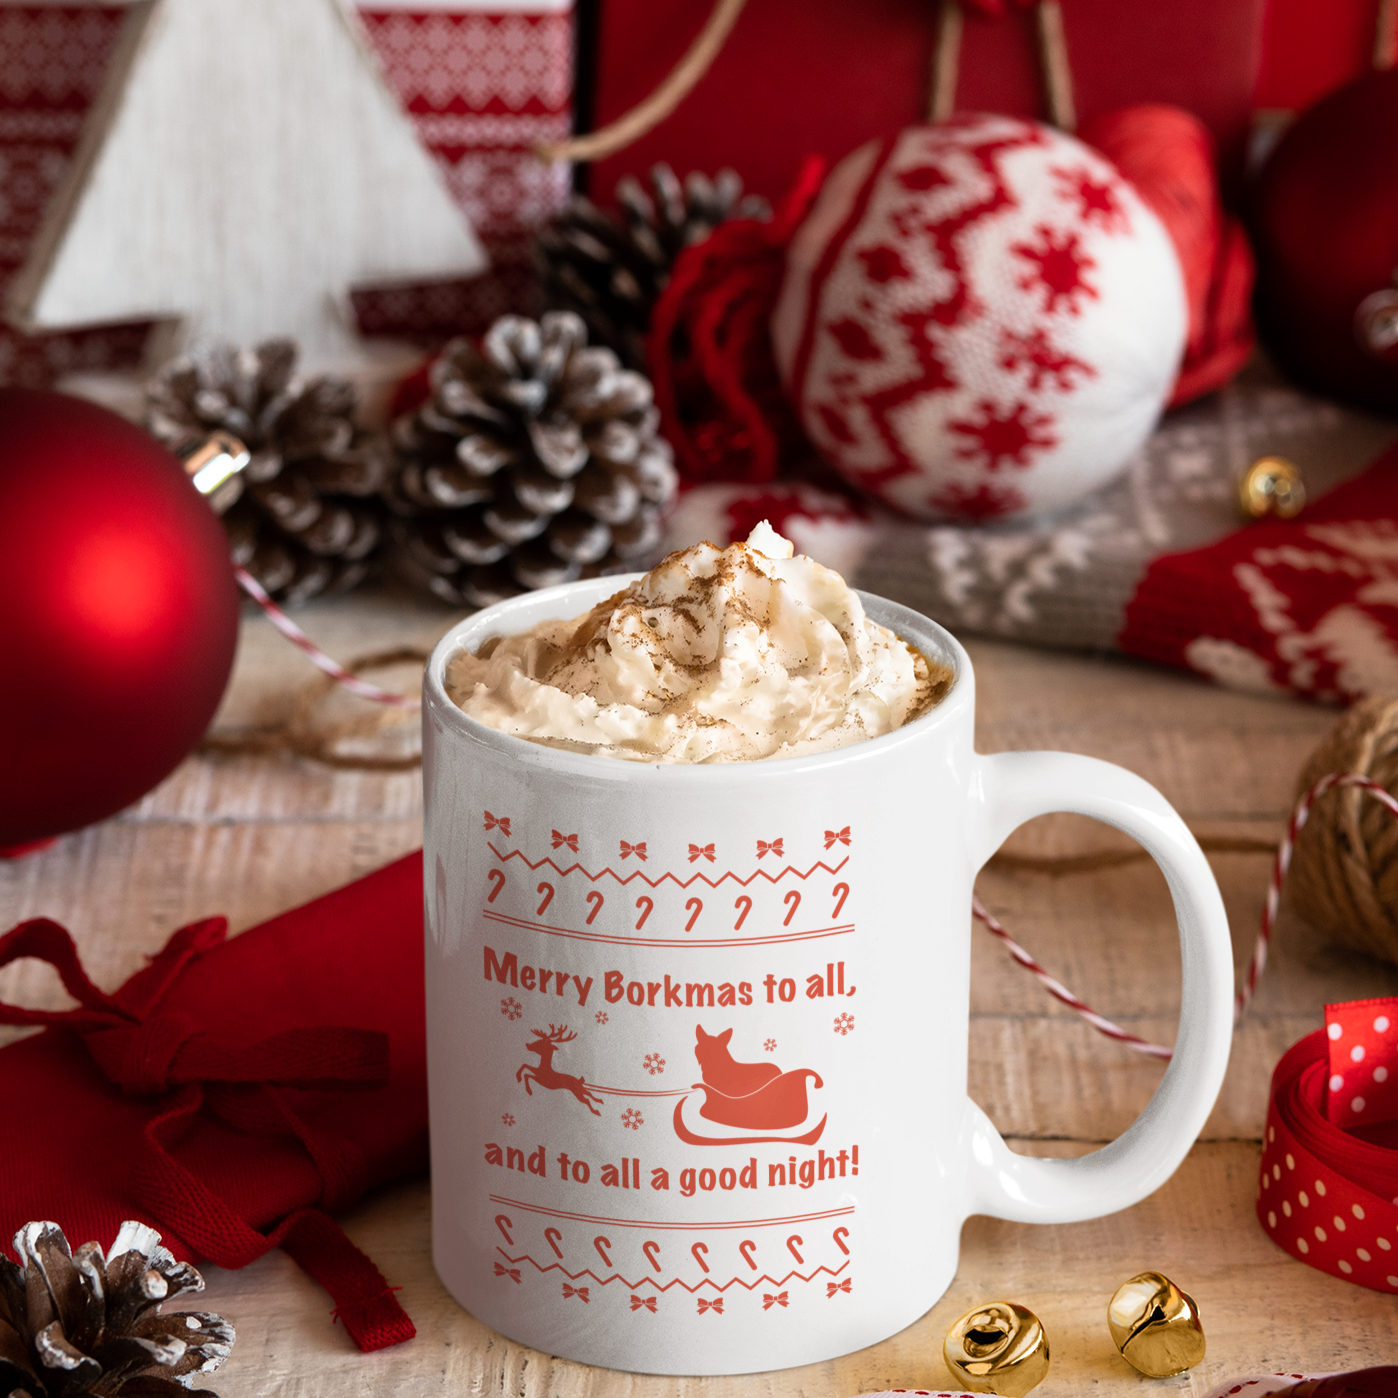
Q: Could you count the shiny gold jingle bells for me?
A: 3